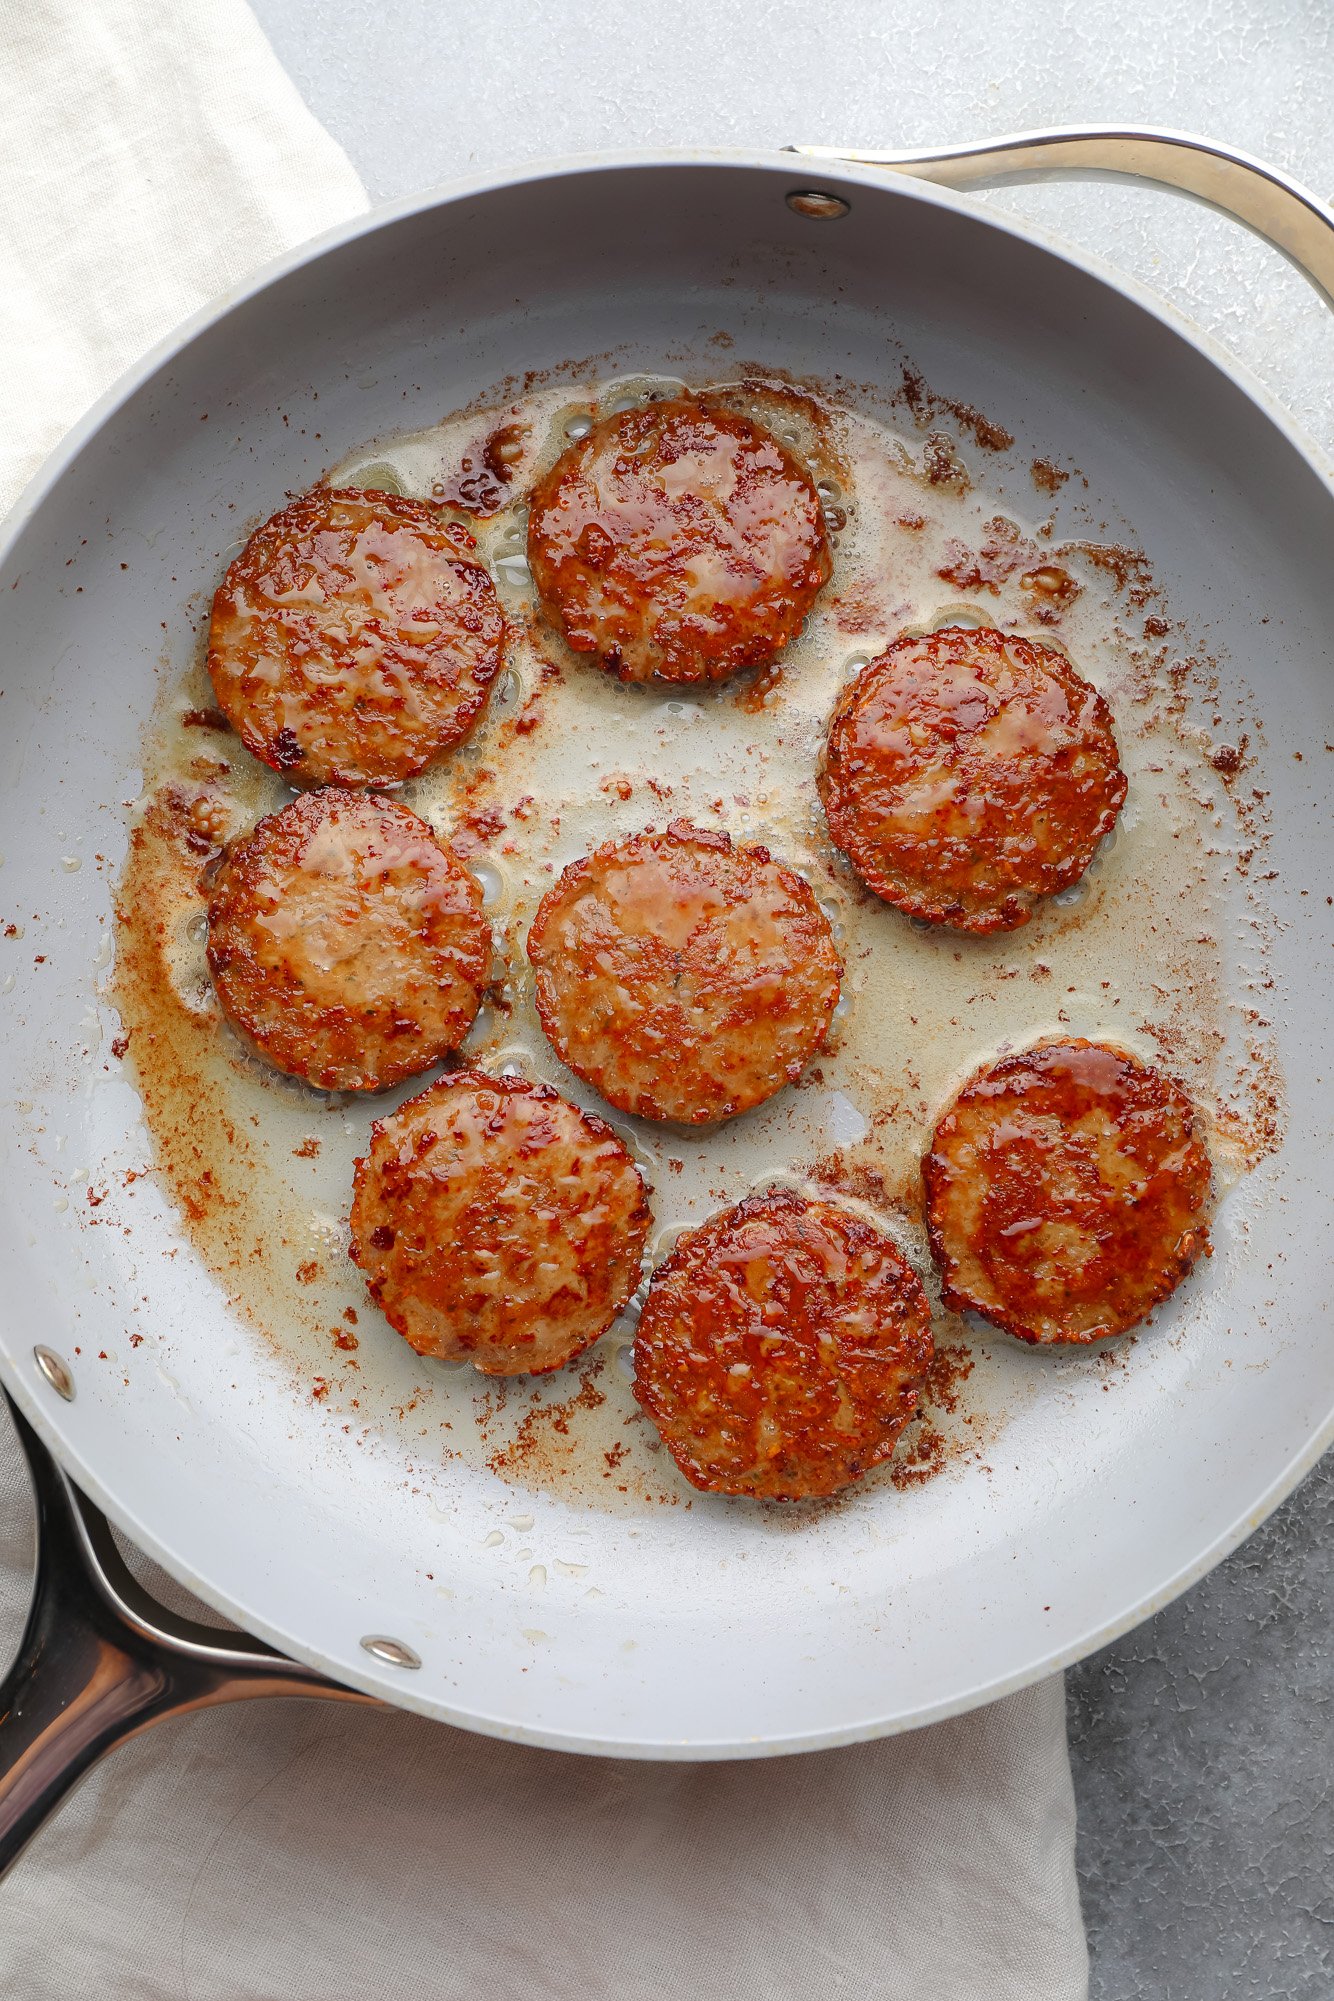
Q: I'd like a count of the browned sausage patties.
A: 8